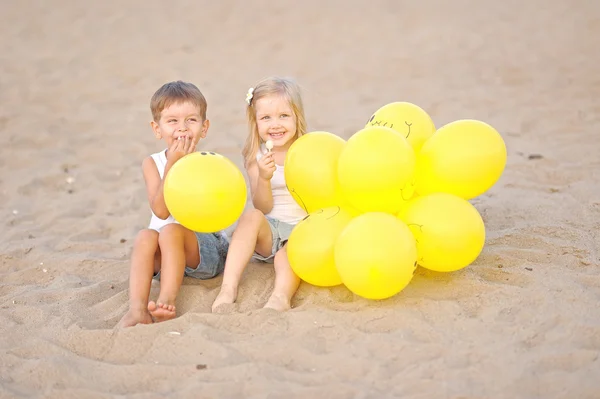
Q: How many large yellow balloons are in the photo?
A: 8